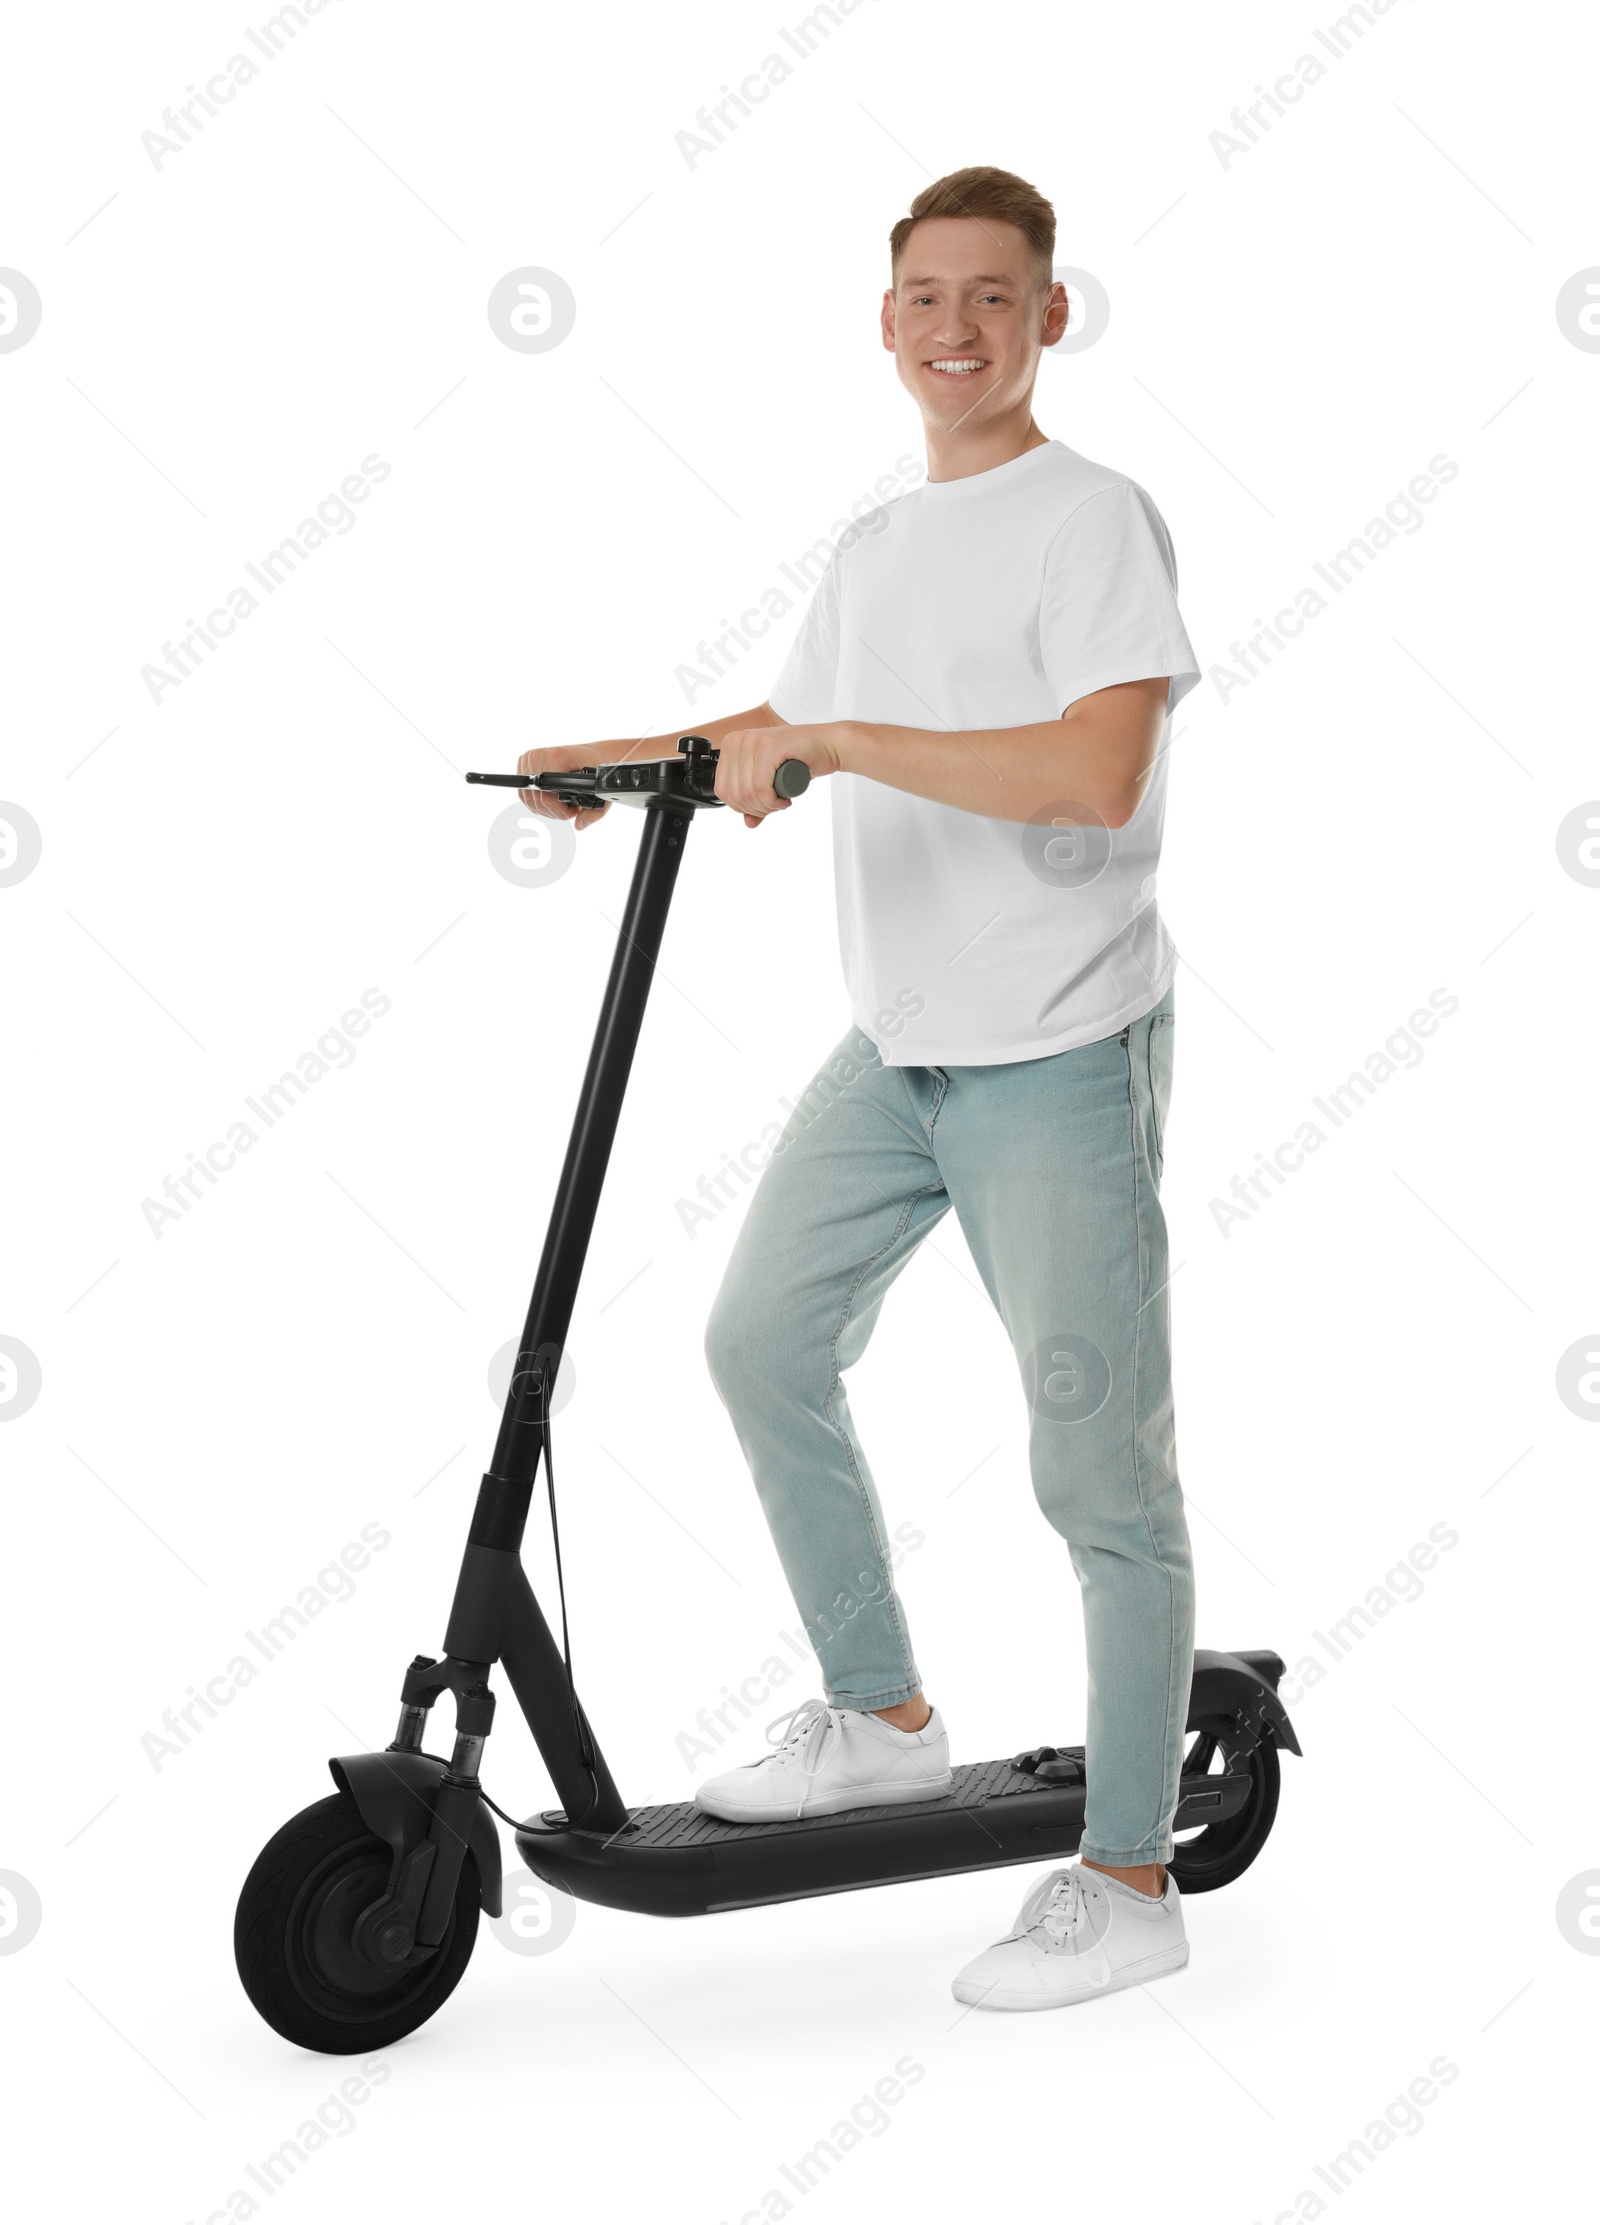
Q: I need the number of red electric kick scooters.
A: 0